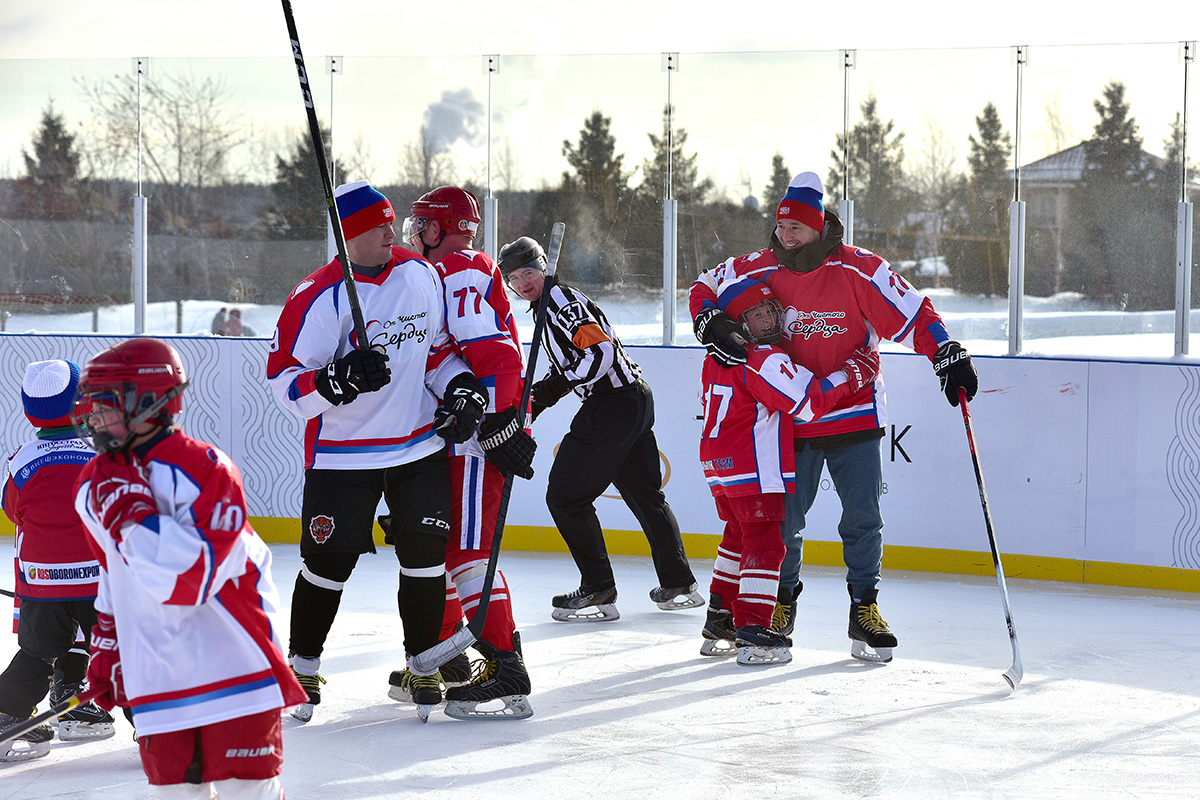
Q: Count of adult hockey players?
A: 3